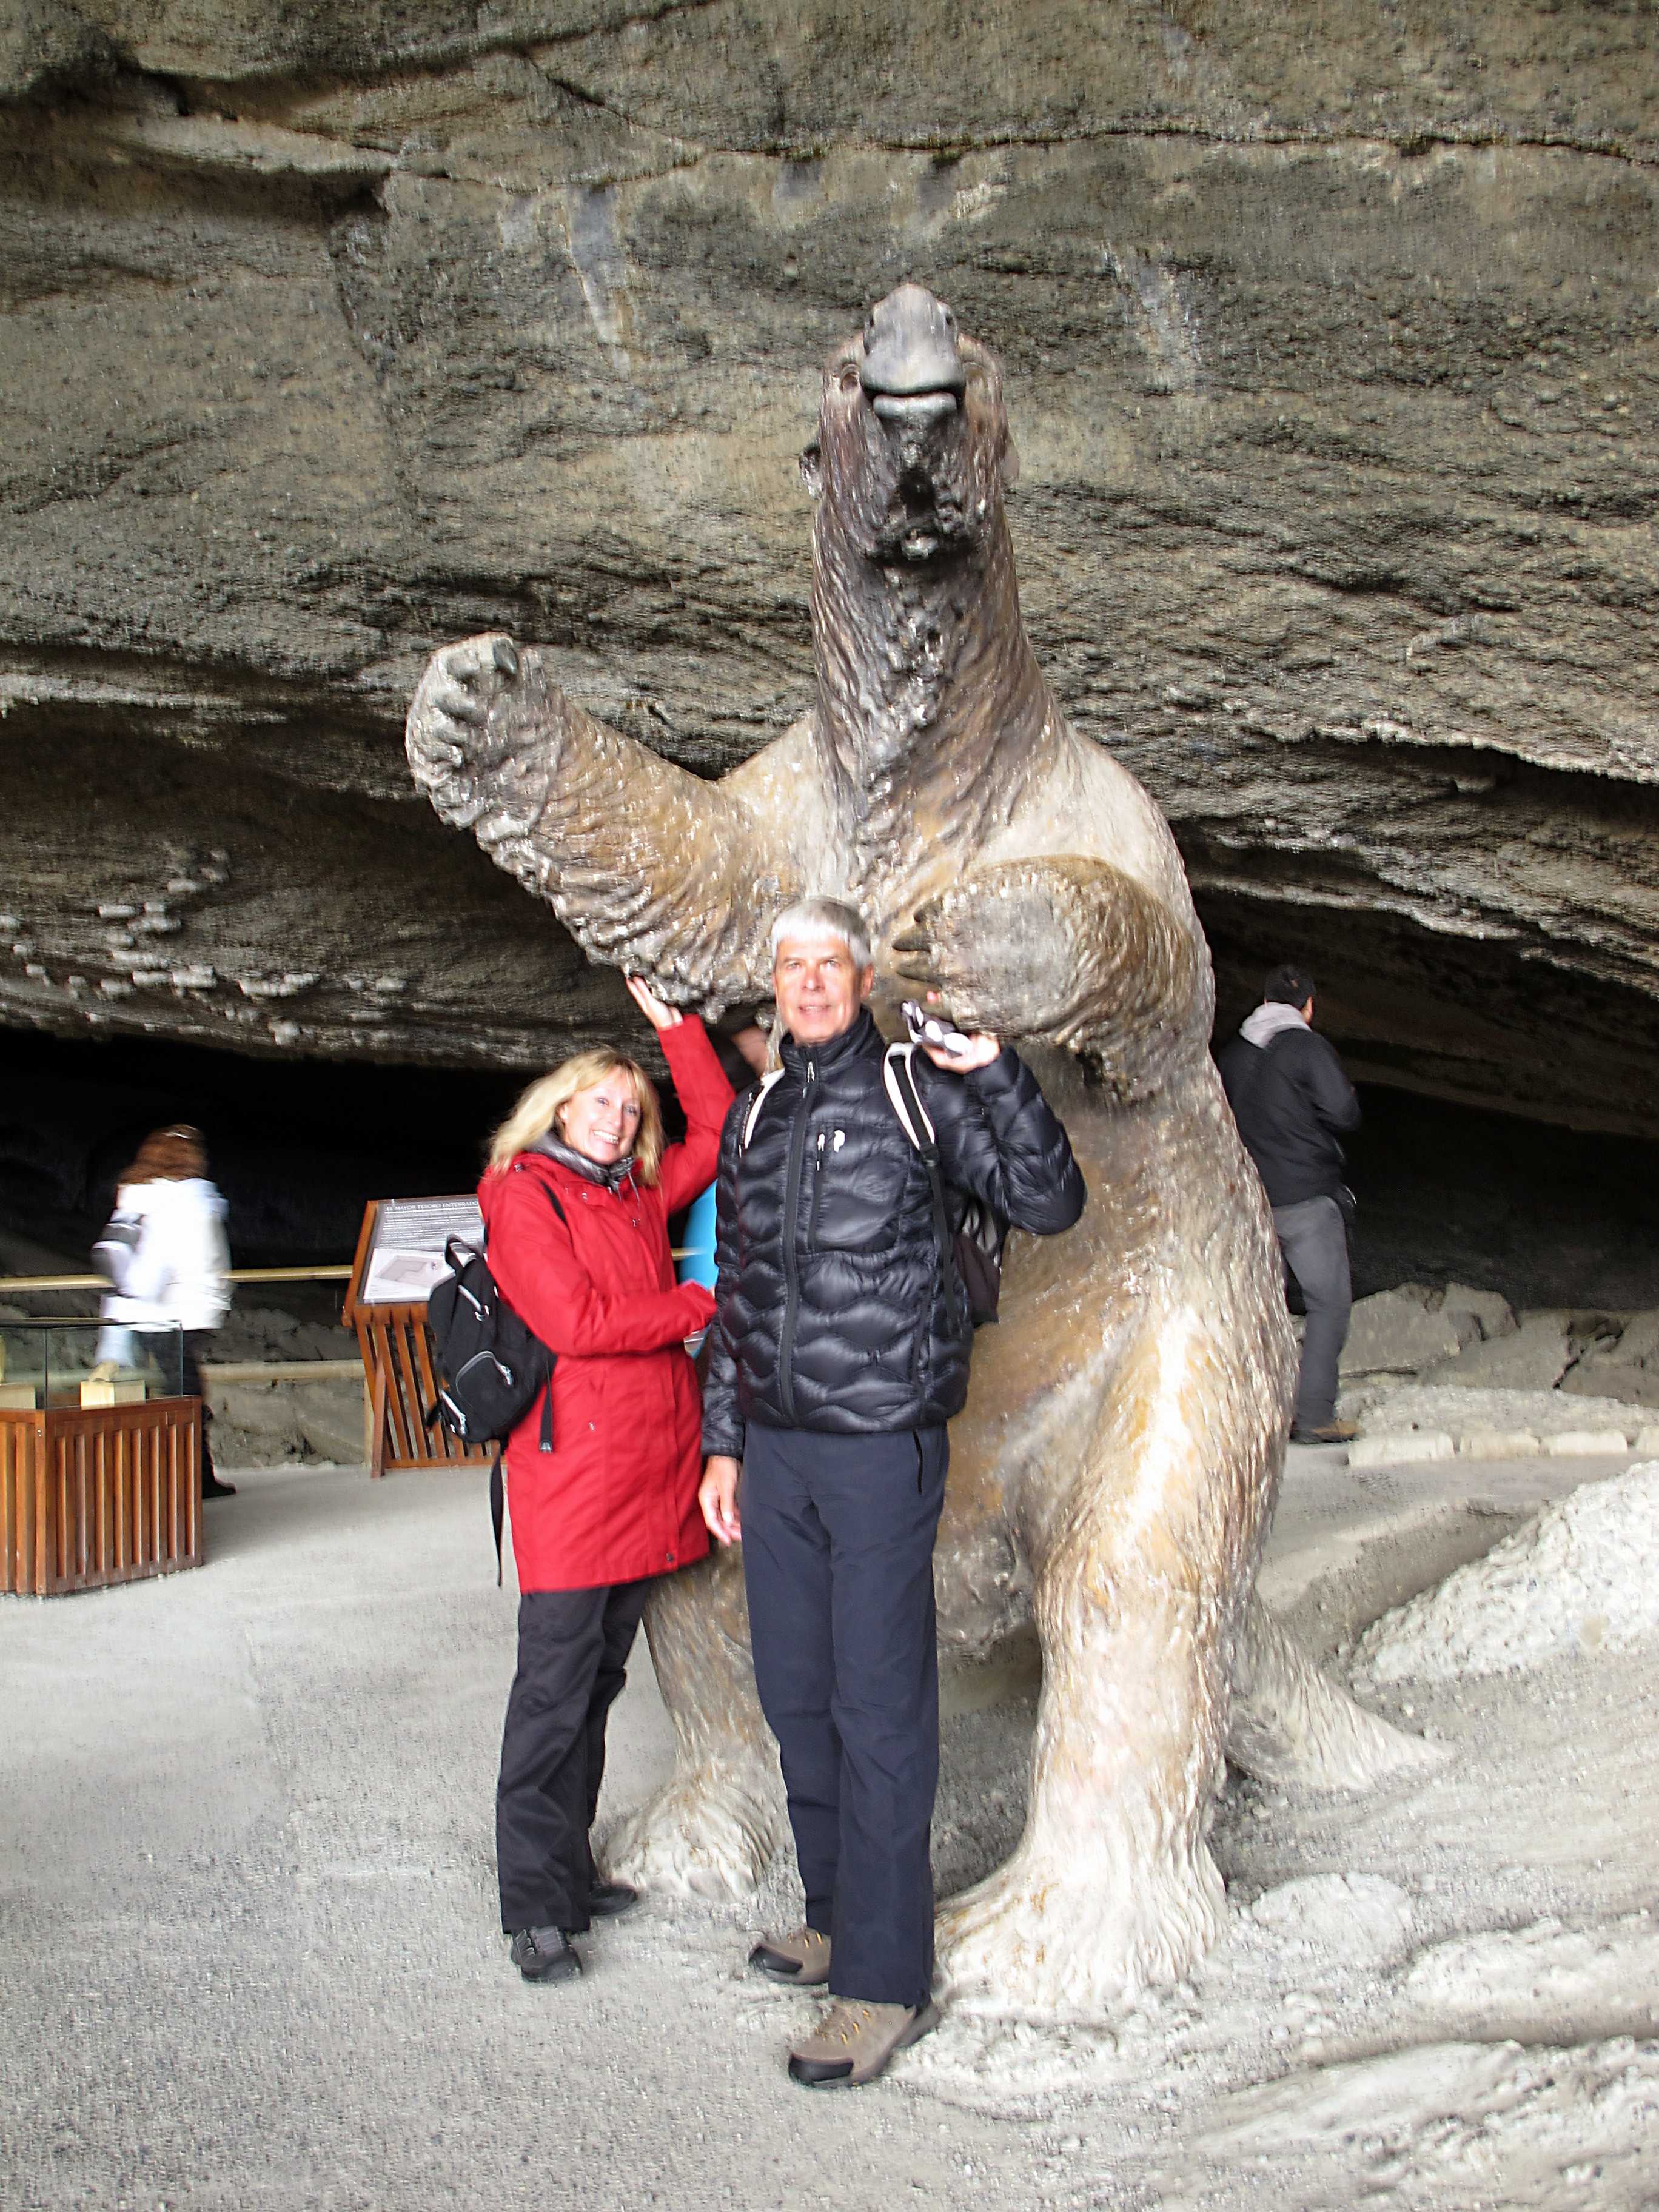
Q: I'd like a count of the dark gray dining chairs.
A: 0